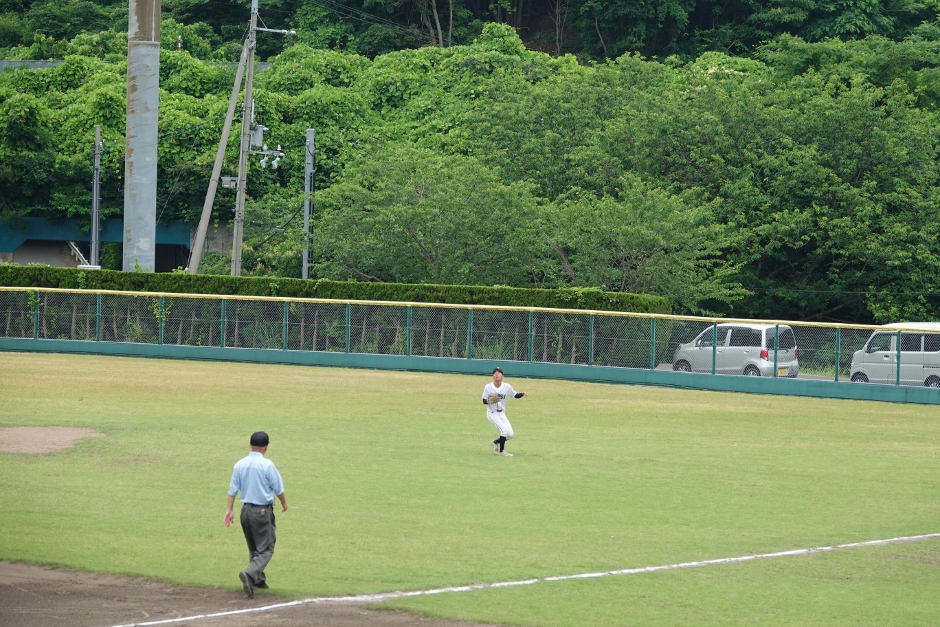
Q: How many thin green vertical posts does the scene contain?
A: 15